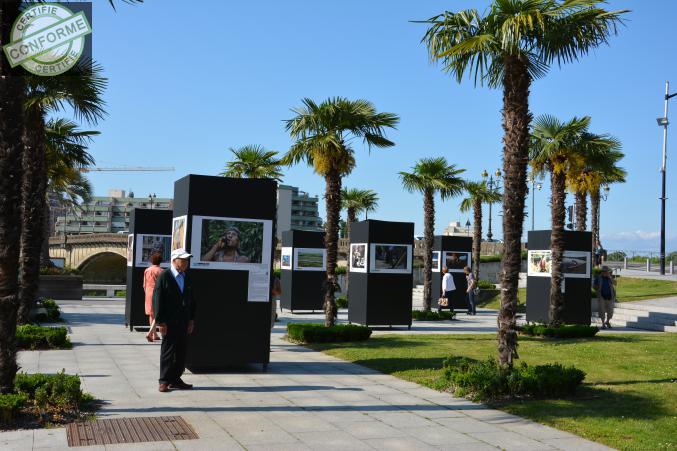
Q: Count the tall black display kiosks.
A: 6